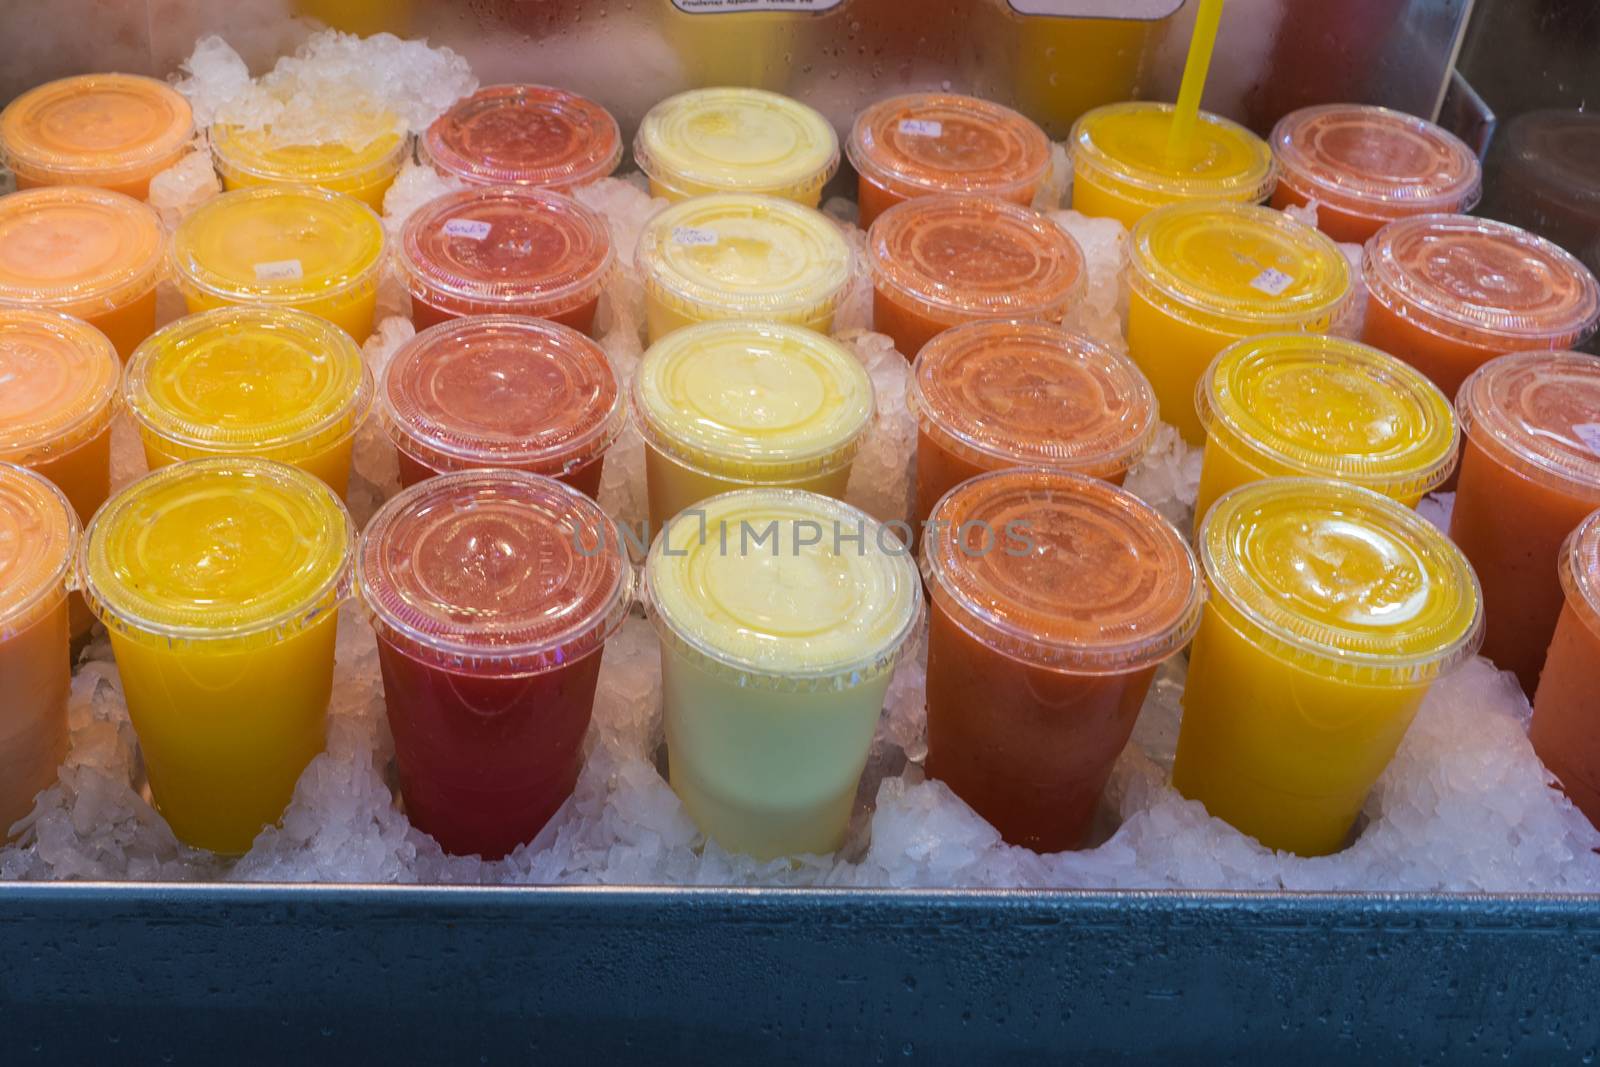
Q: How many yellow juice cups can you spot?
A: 8